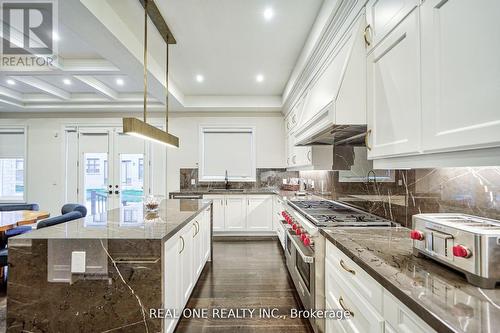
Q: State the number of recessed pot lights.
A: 7